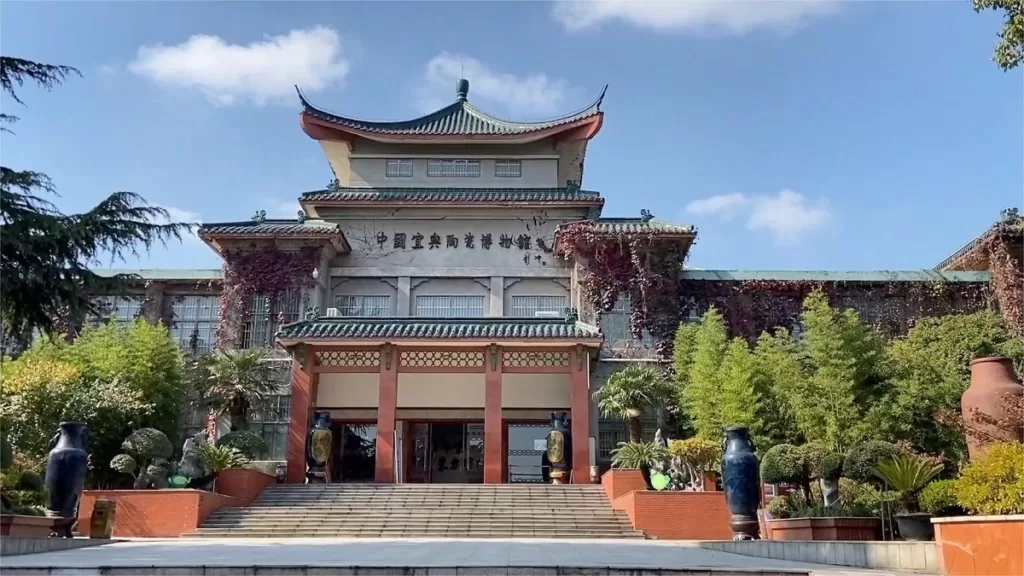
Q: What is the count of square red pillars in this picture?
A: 4